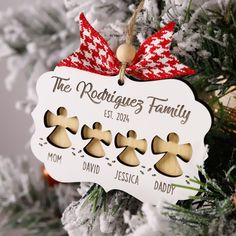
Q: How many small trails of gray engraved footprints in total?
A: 5